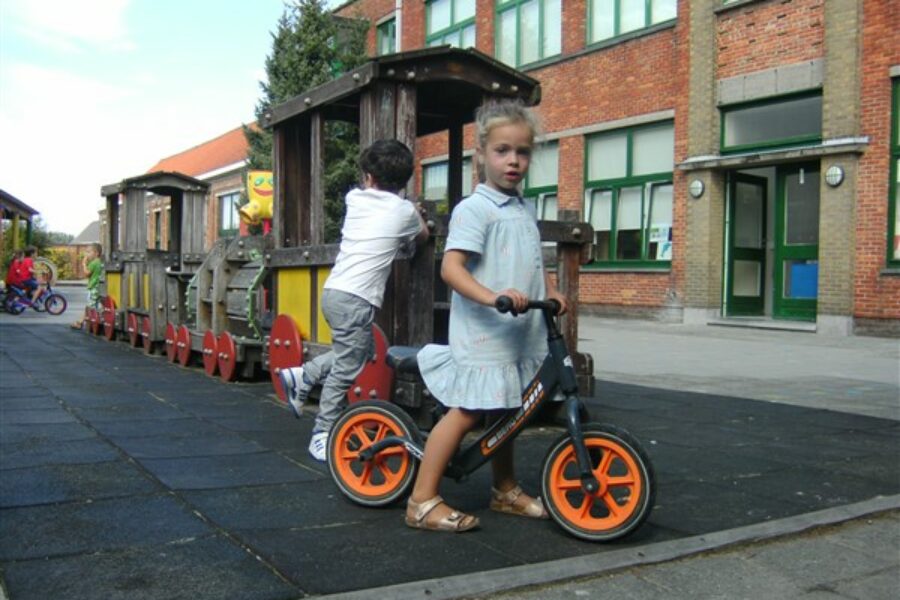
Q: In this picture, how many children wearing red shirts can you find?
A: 2